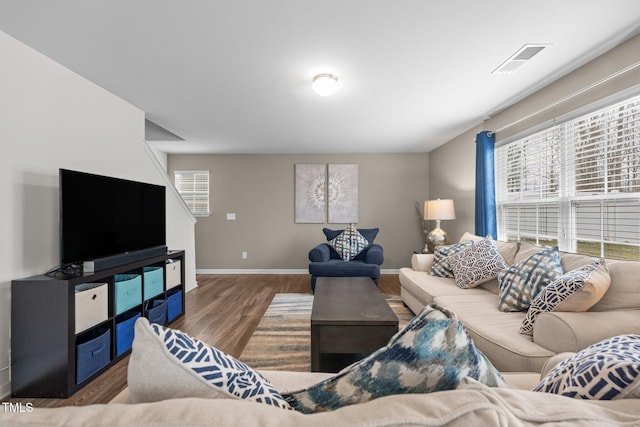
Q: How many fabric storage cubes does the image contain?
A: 8